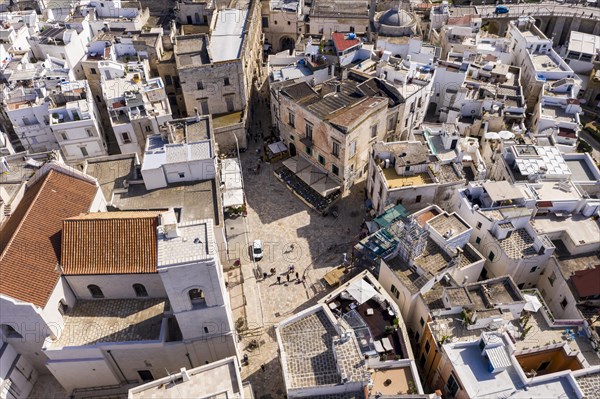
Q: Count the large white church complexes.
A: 1